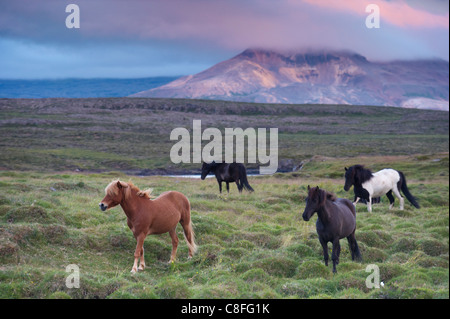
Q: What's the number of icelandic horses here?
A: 4